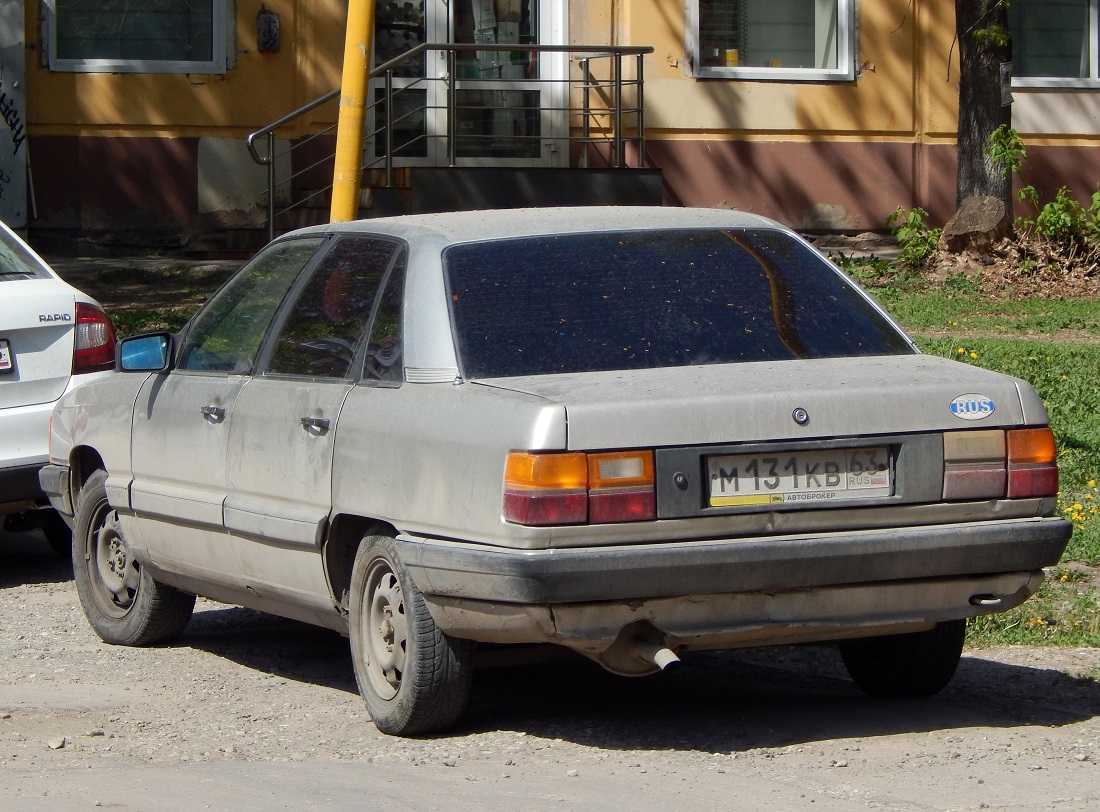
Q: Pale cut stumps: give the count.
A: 1